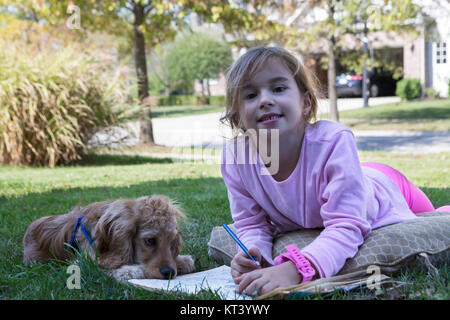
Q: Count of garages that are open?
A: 1